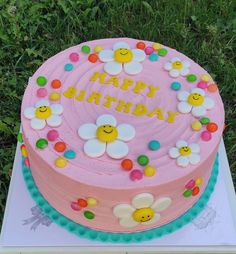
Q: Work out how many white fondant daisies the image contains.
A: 7